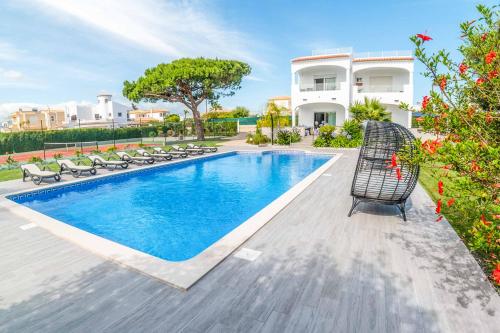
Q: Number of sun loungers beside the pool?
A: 8